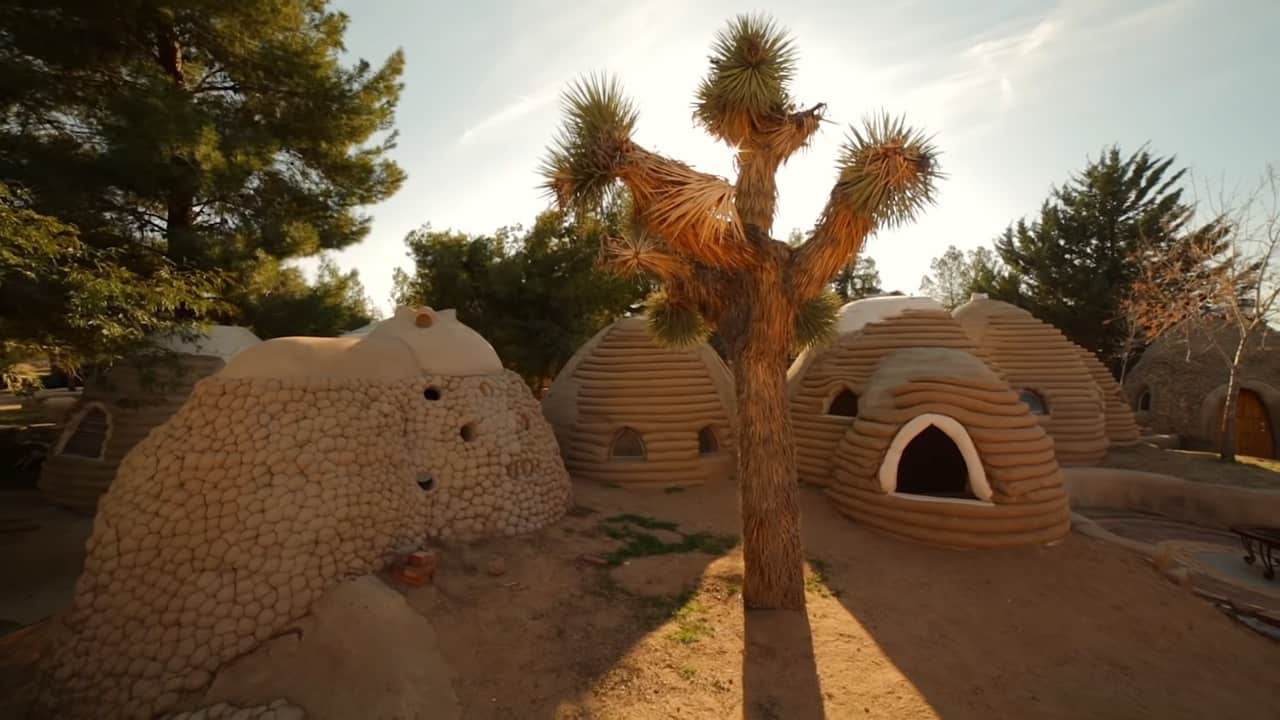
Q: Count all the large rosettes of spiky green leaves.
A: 5